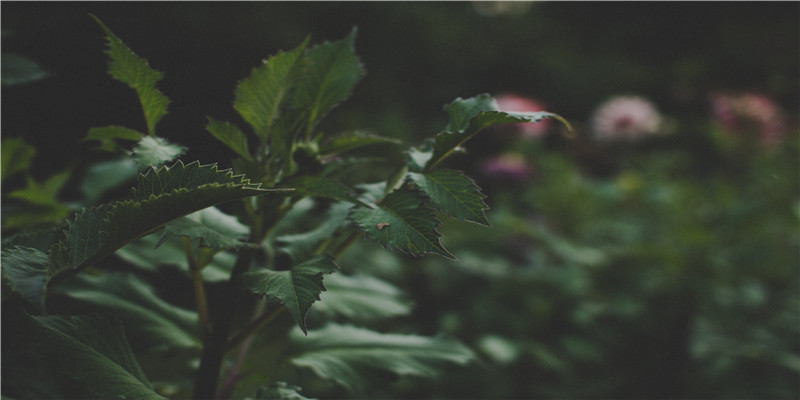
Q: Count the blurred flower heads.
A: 4